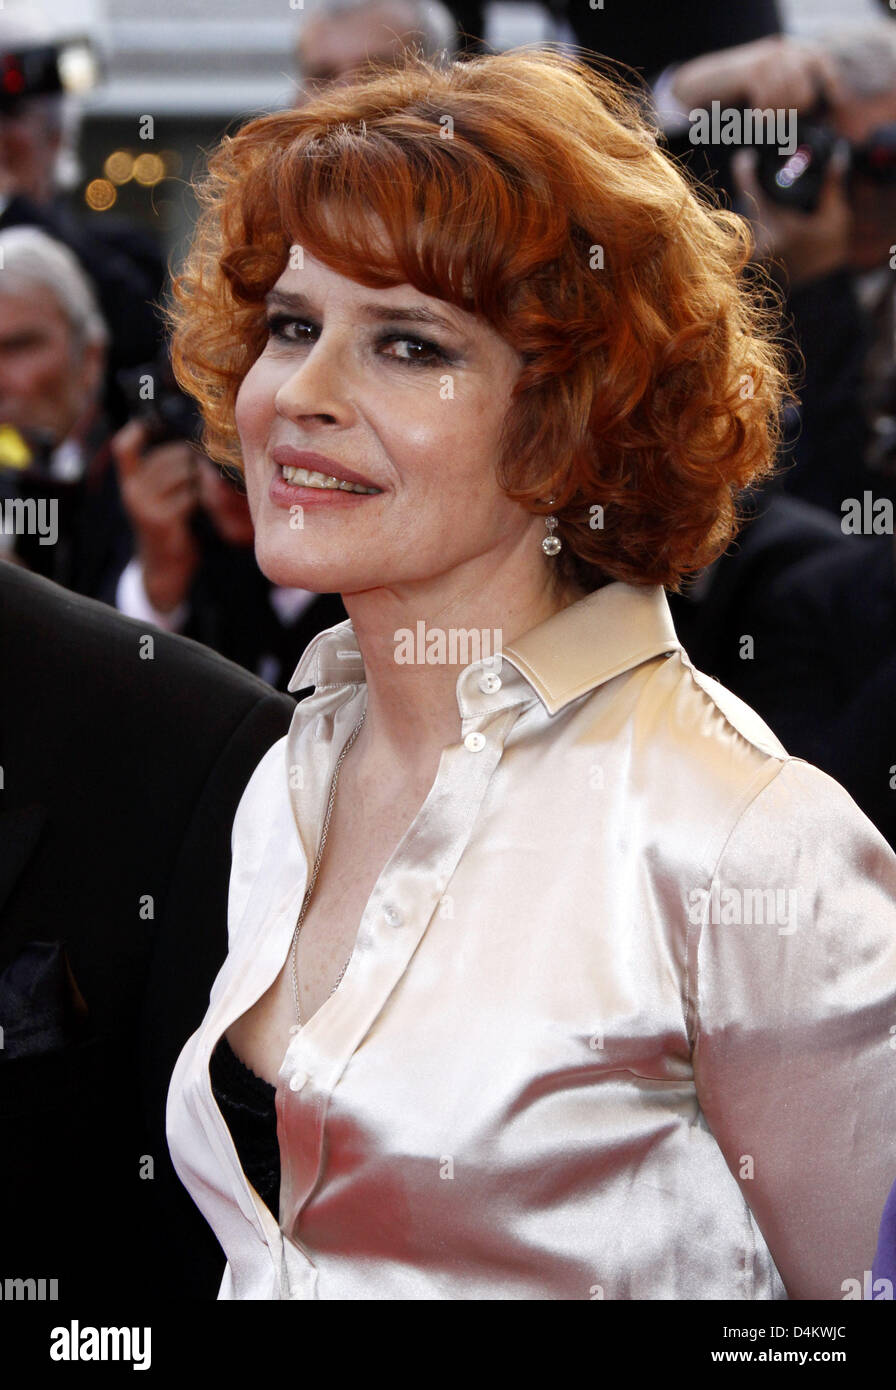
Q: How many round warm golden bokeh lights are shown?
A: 3